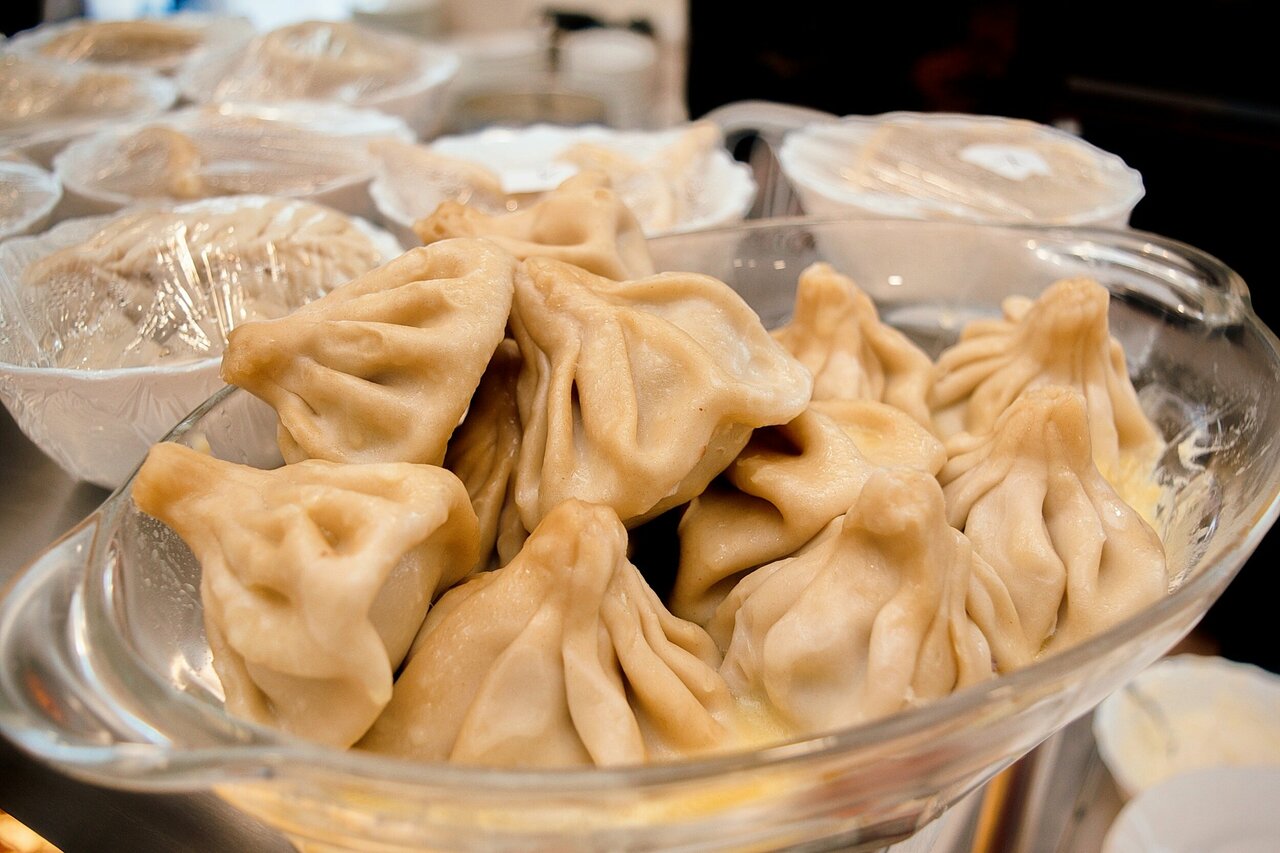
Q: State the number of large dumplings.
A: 11